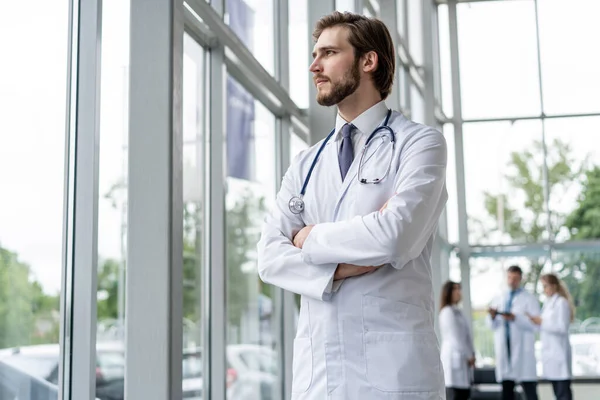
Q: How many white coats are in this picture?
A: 4